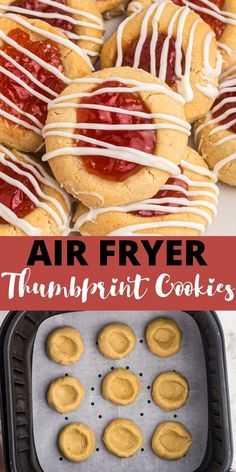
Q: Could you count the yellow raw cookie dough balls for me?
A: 9